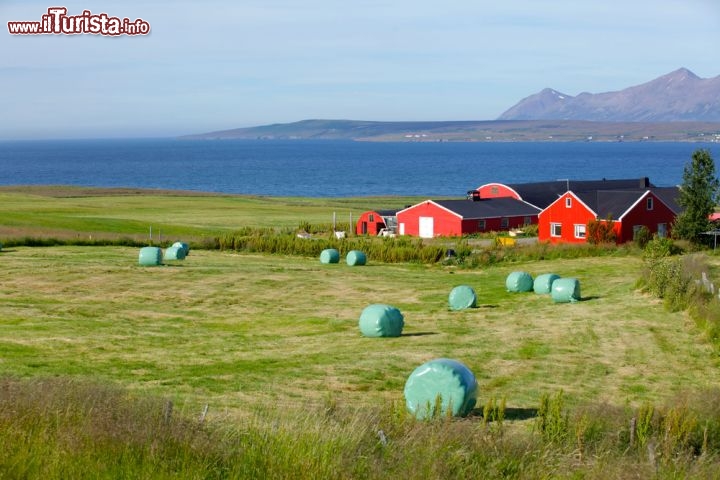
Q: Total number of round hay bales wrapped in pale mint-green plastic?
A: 11